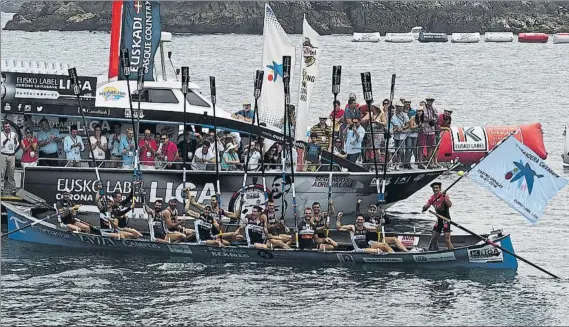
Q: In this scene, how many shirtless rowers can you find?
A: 0